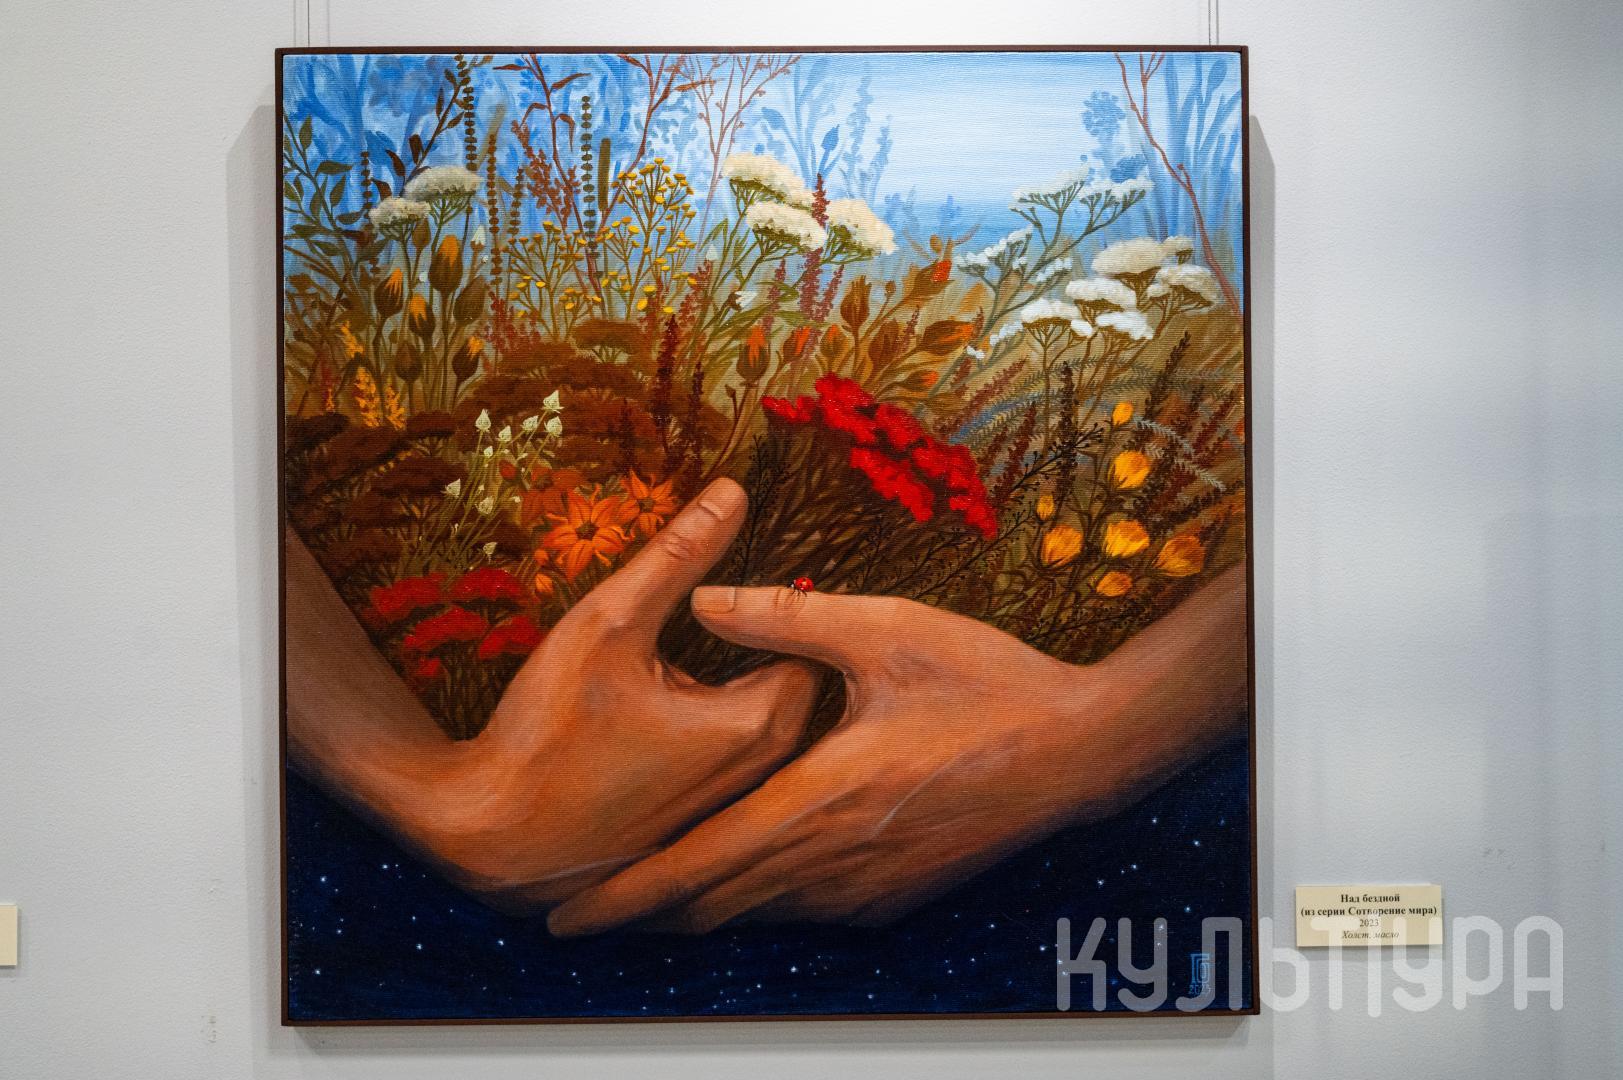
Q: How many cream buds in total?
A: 9